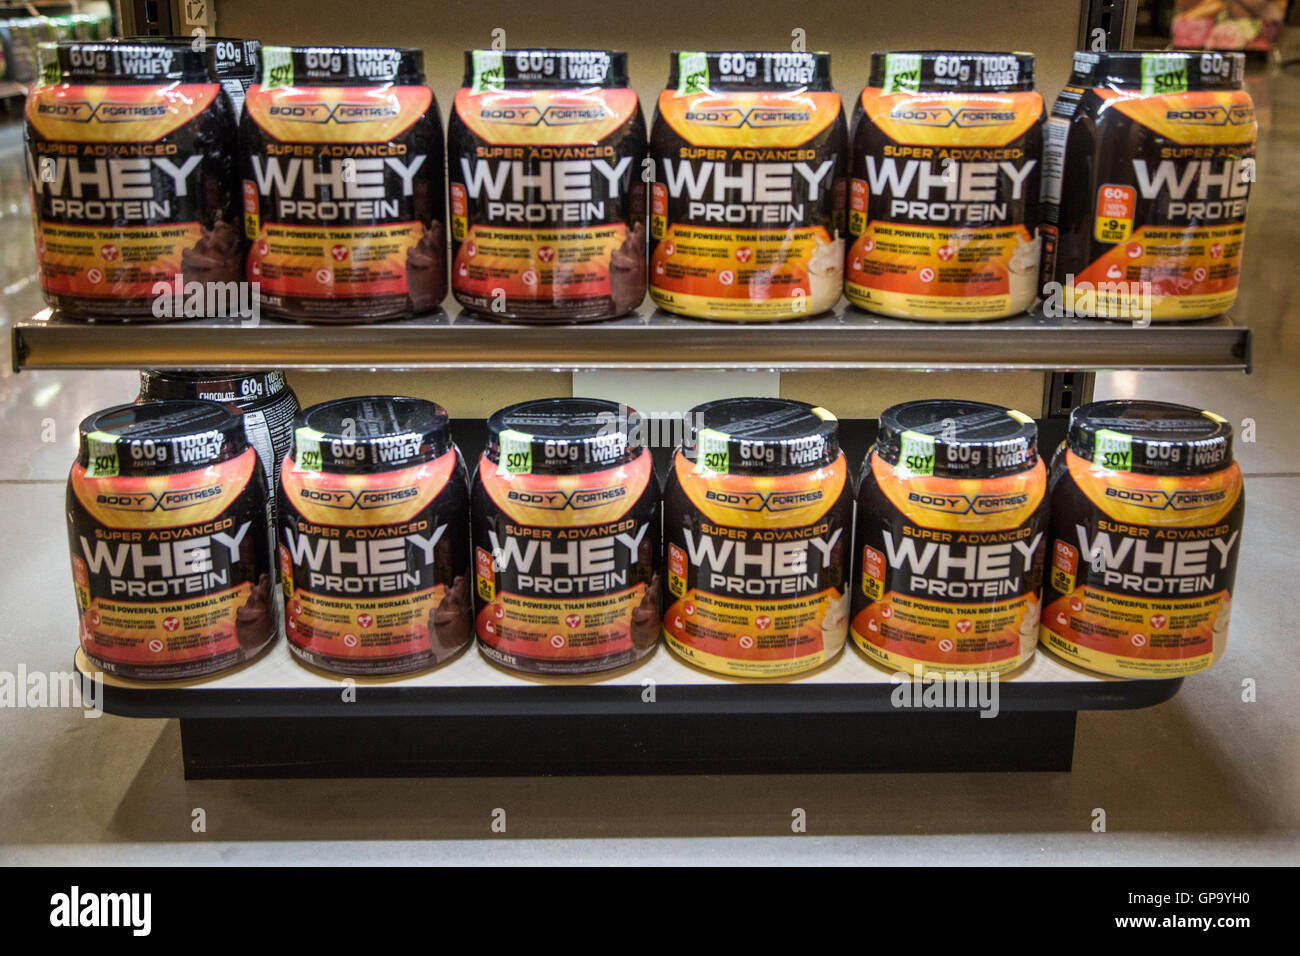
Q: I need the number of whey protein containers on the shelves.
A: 14